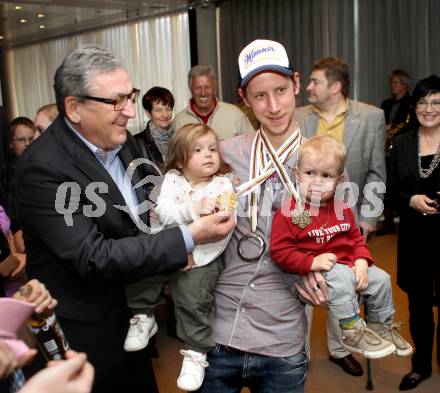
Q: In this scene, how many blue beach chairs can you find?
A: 0